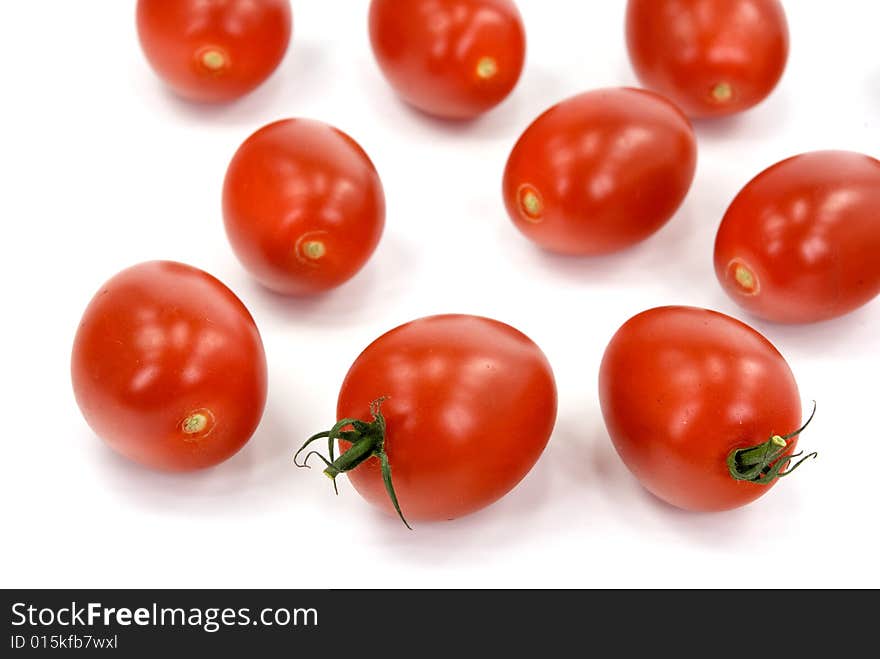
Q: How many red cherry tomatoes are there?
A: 9